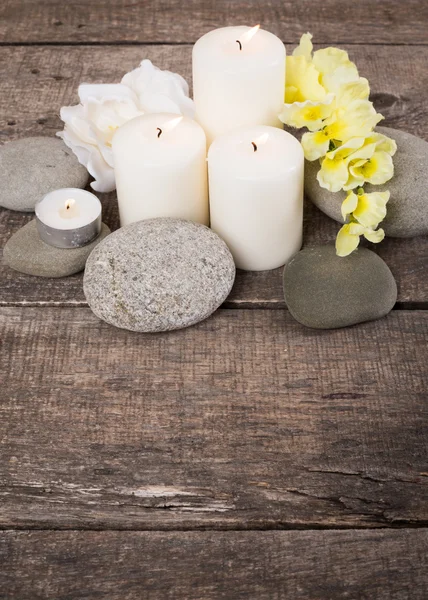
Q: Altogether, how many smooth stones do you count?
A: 5